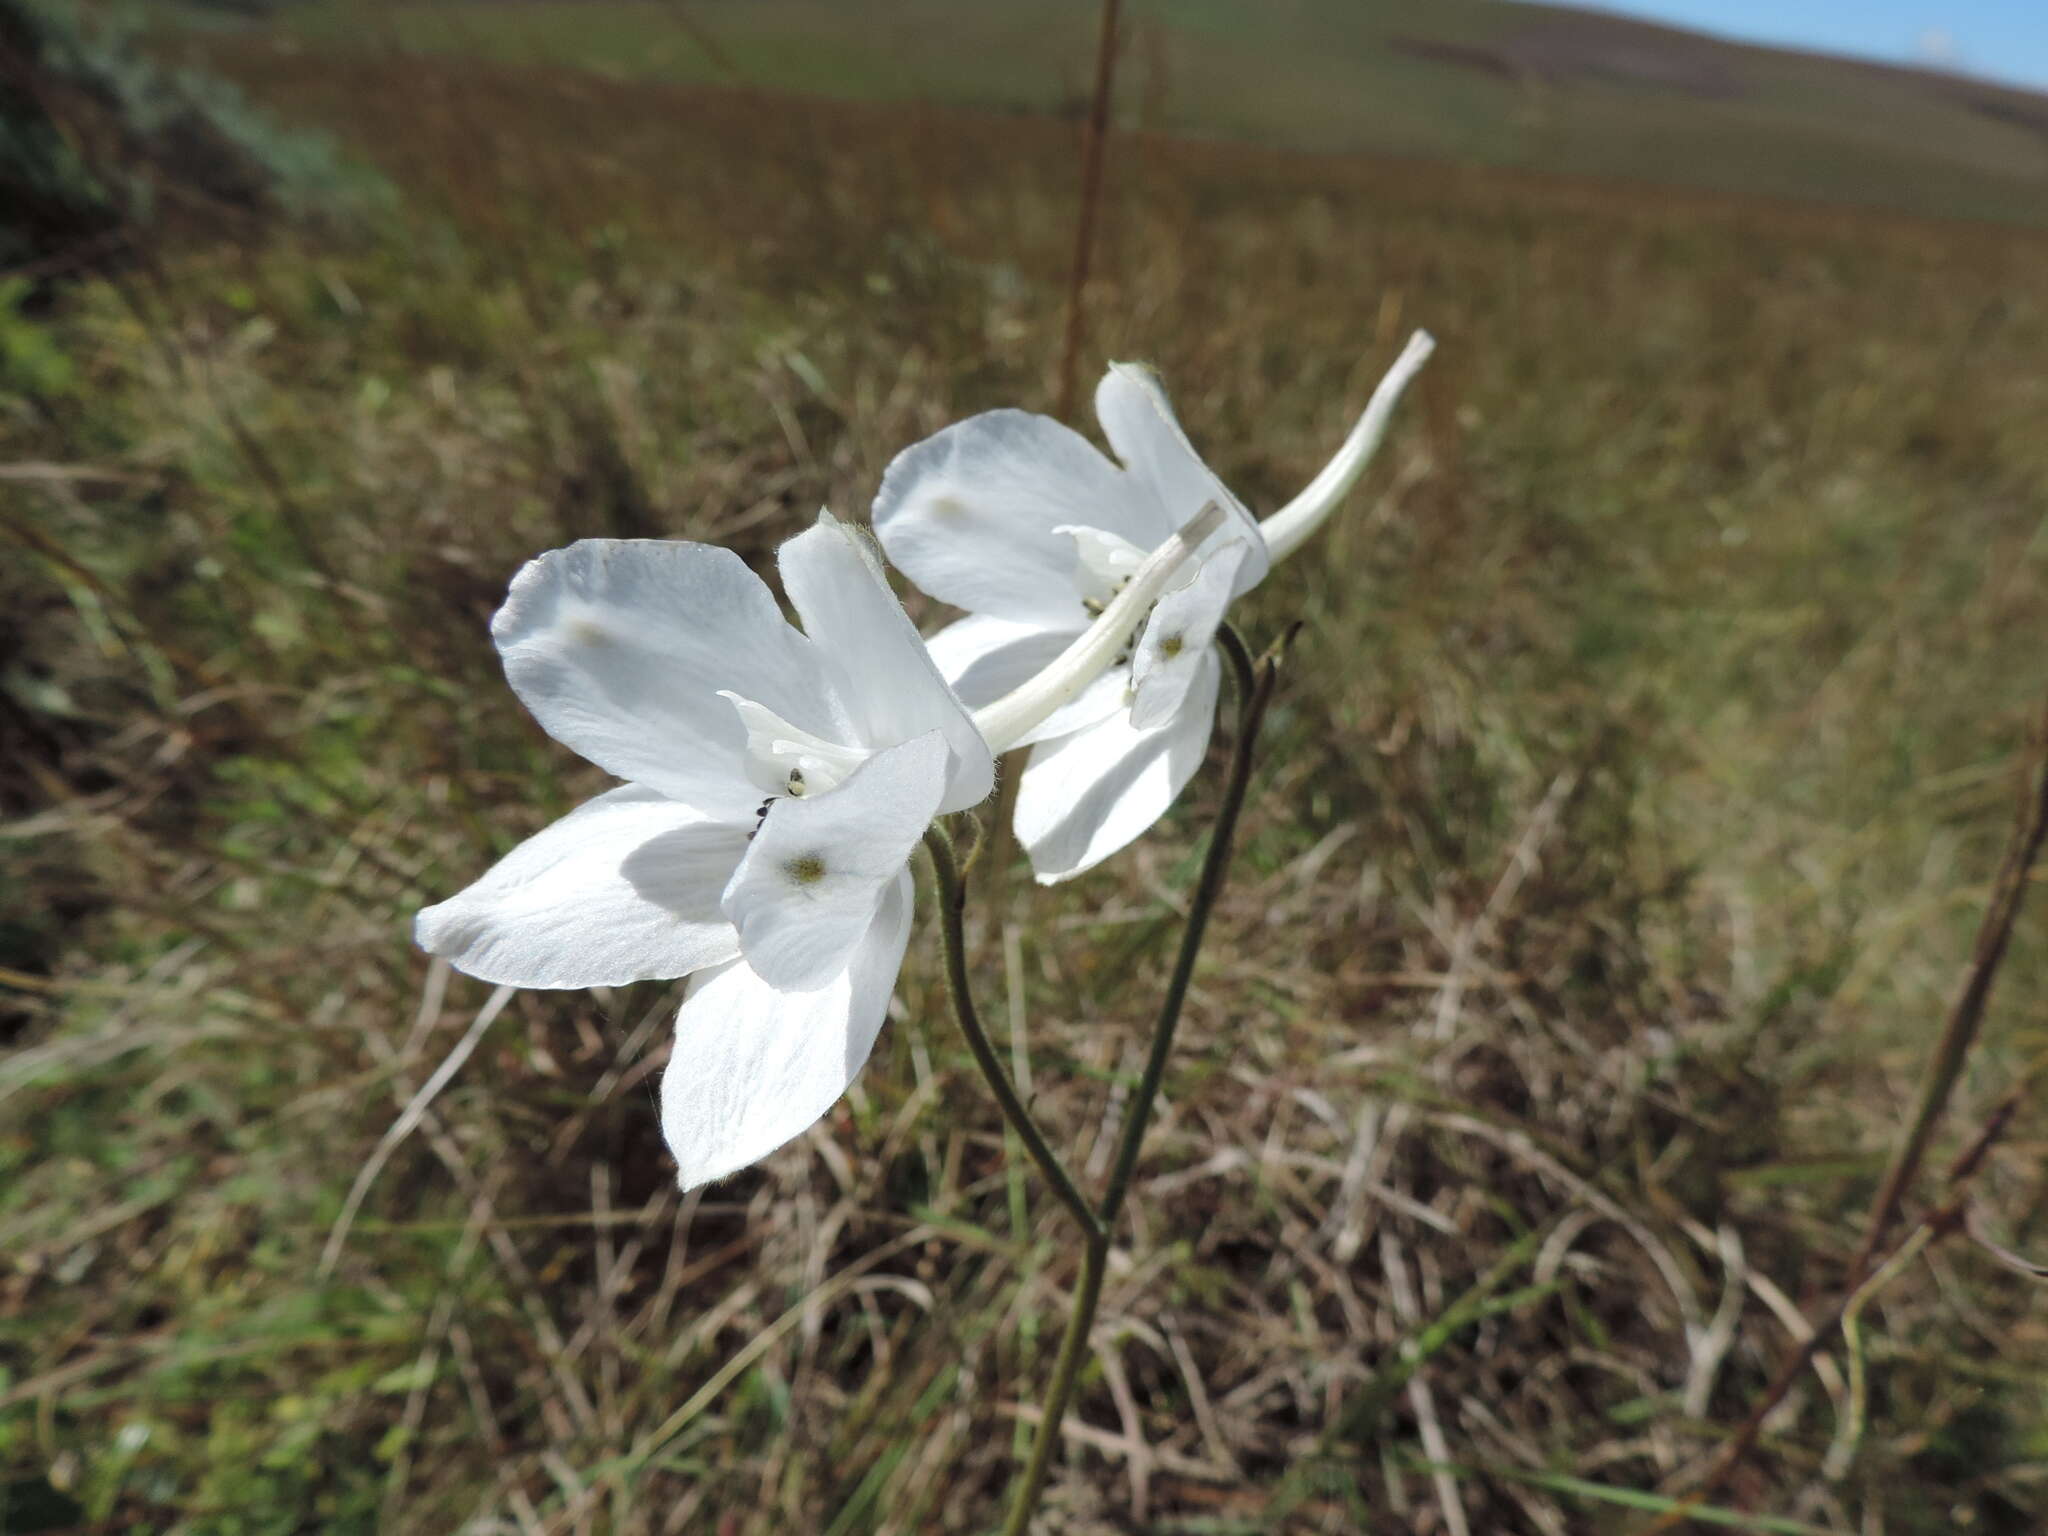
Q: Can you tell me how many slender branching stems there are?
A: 2